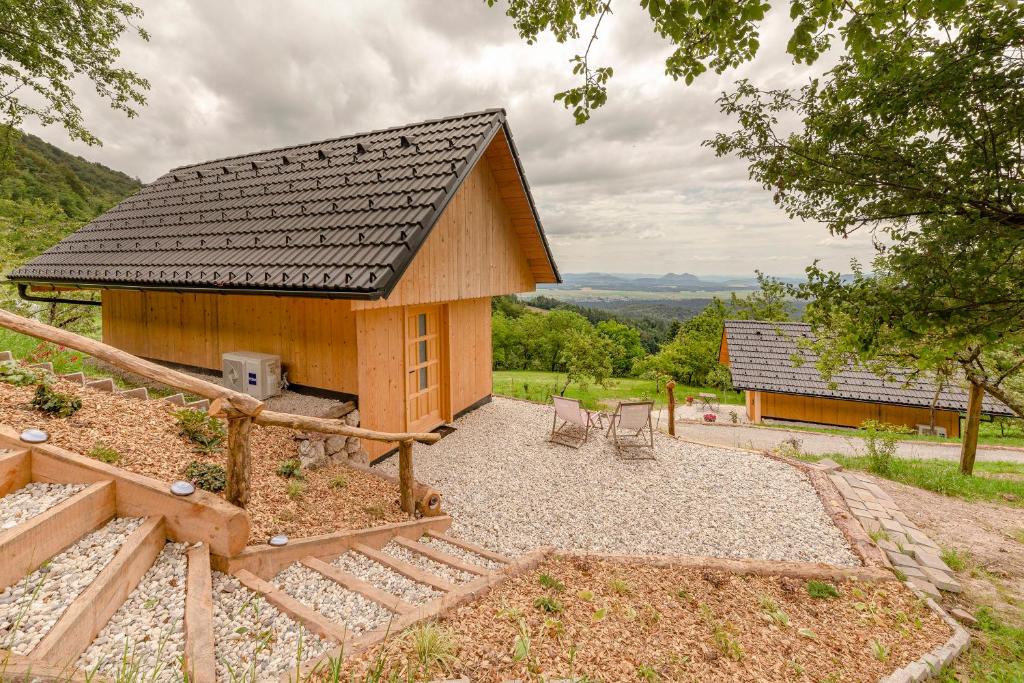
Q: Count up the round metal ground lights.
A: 3